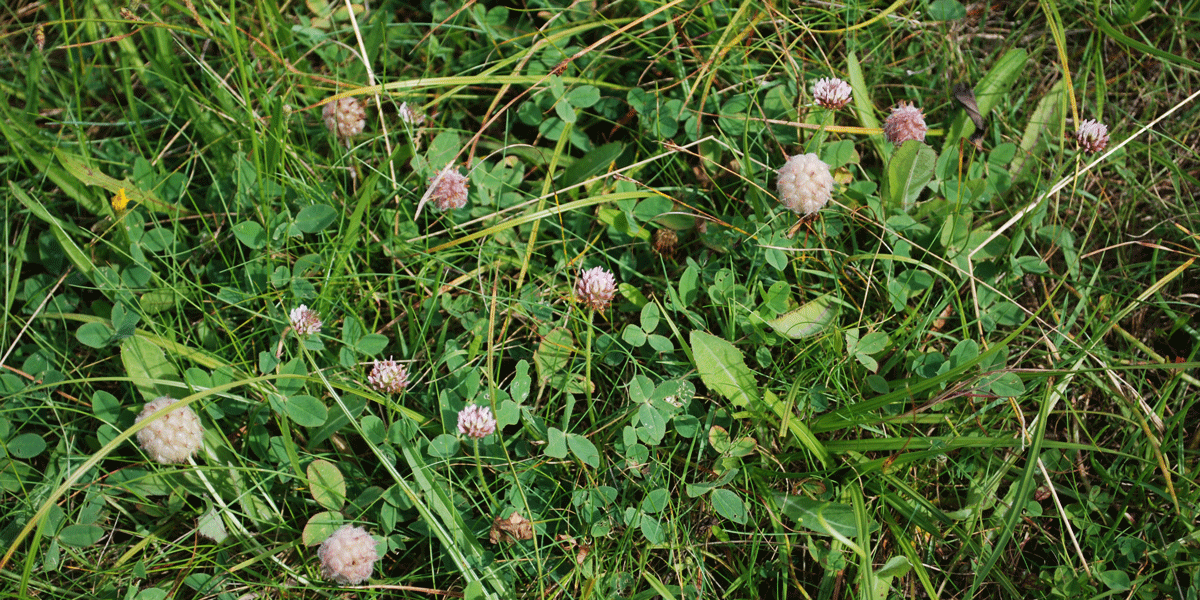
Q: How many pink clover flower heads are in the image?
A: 13